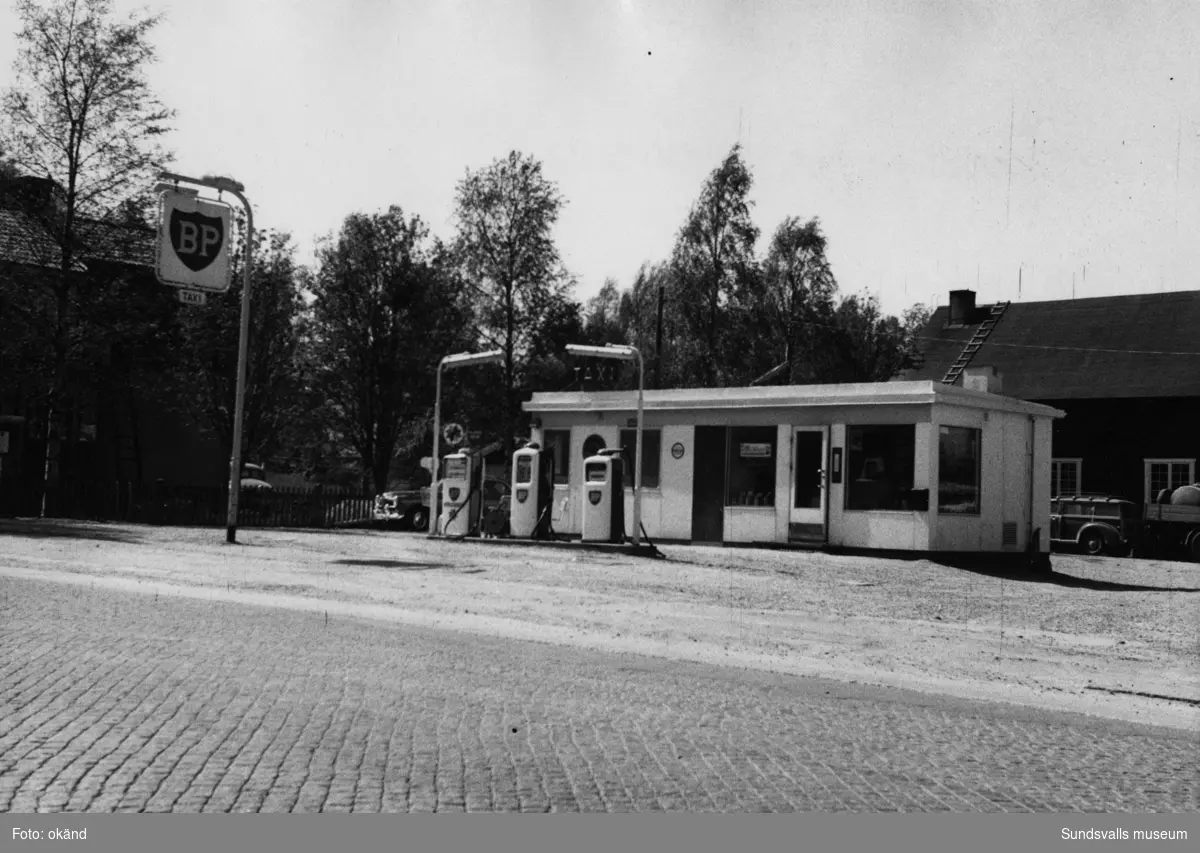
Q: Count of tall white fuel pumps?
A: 3